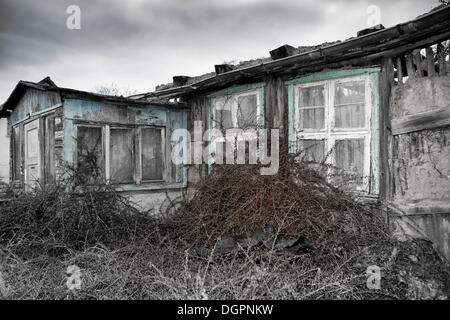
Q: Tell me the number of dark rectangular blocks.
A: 4